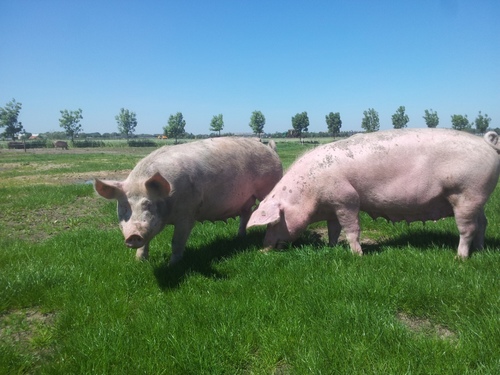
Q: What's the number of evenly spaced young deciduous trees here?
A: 13